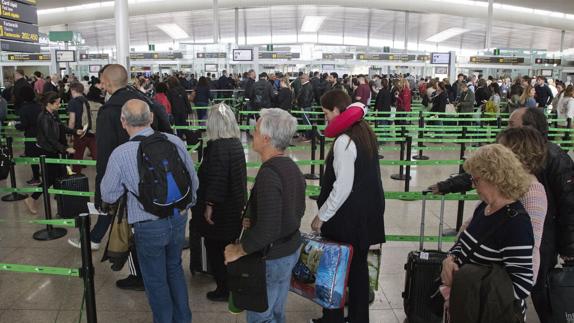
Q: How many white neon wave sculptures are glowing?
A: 0